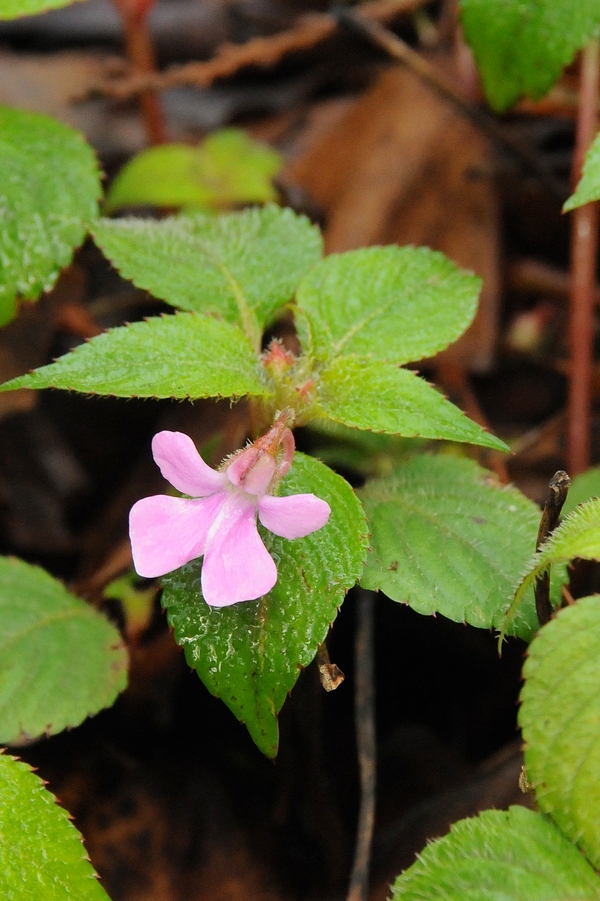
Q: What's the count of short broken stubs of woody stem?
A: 2